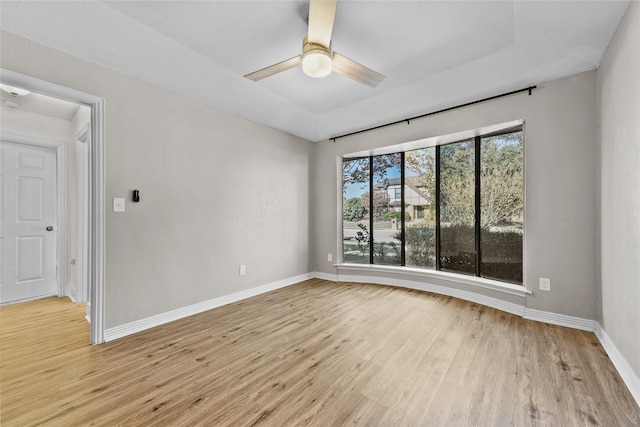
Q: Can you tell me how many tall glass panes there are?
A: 5